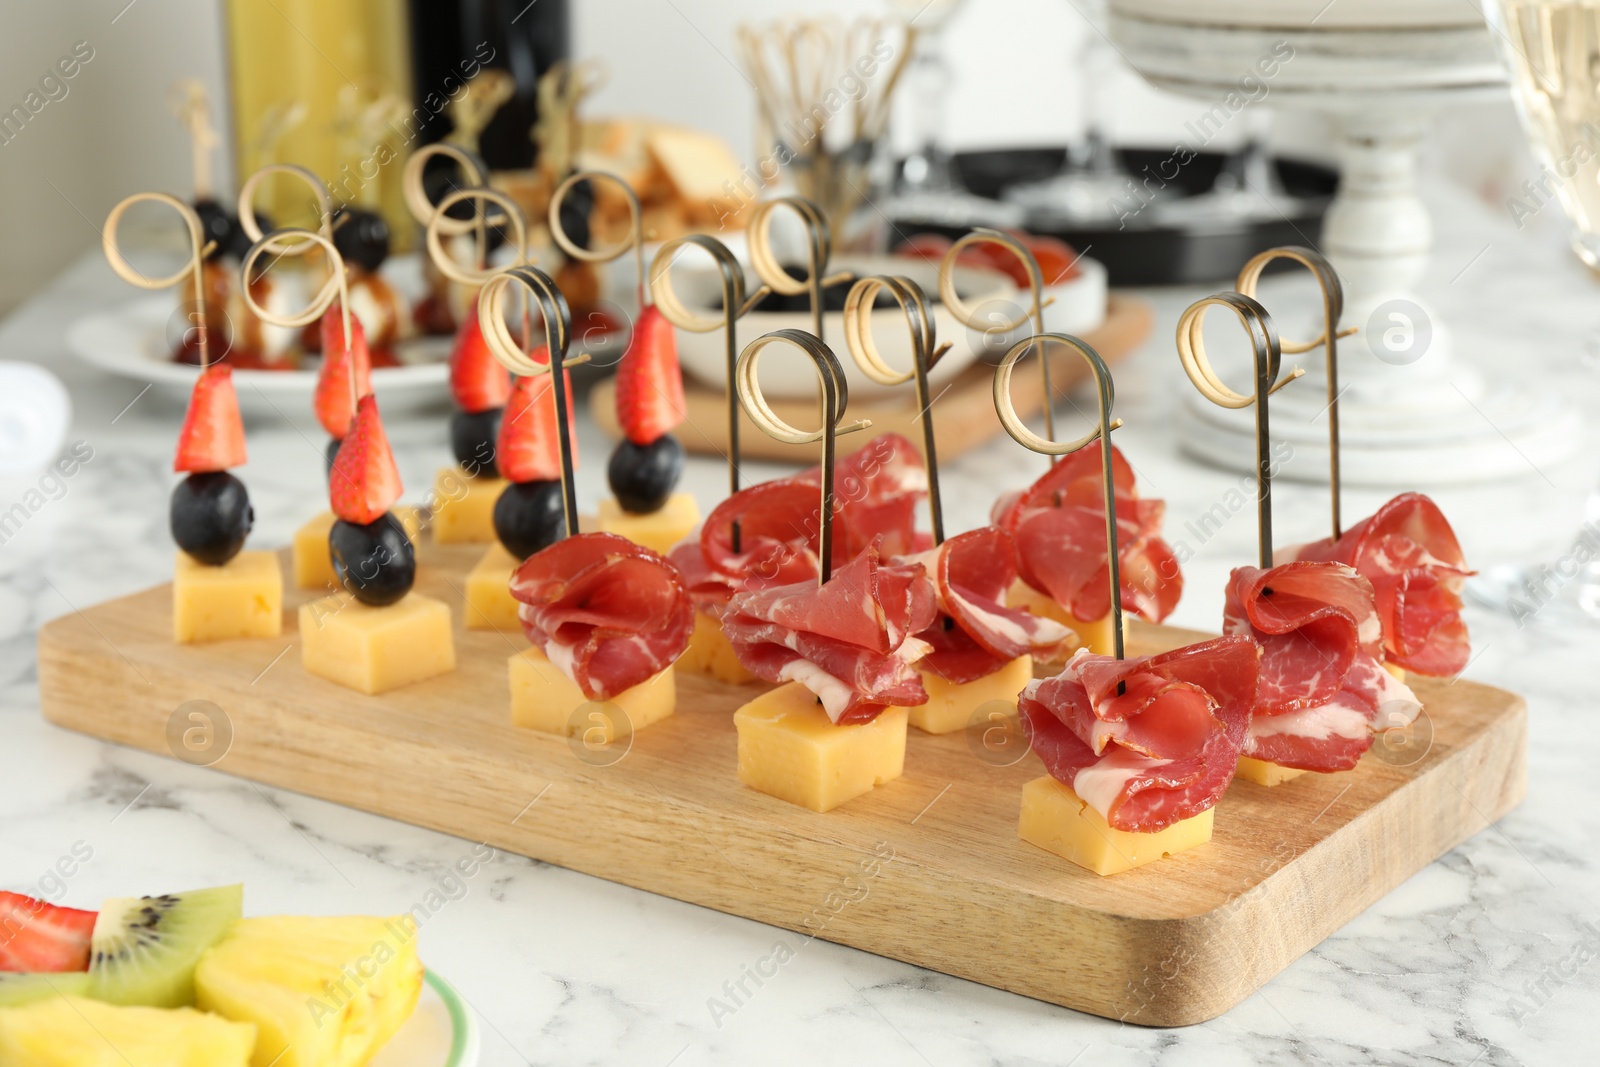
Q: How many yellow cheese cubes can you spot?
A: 14